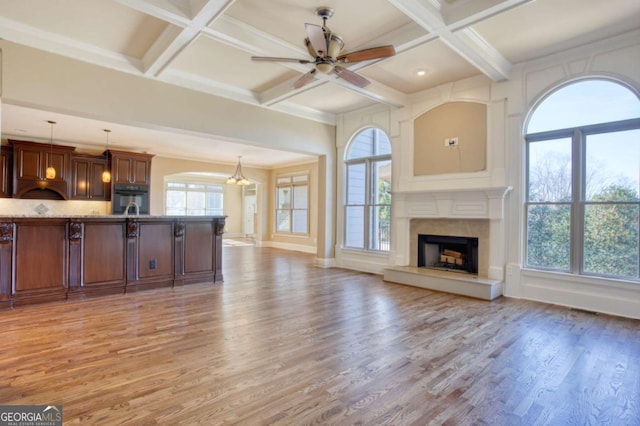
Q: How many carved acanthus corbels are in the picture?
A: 5